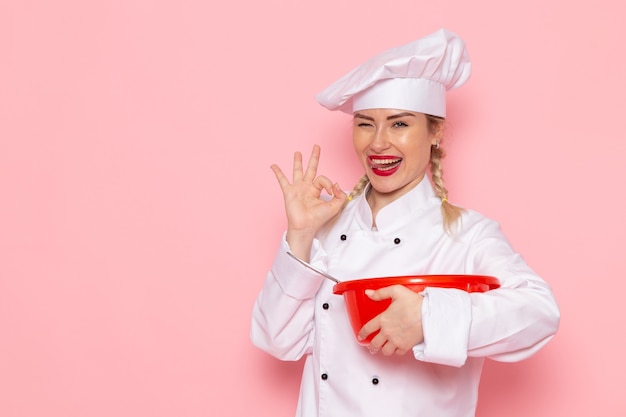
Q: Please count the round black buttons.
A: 5